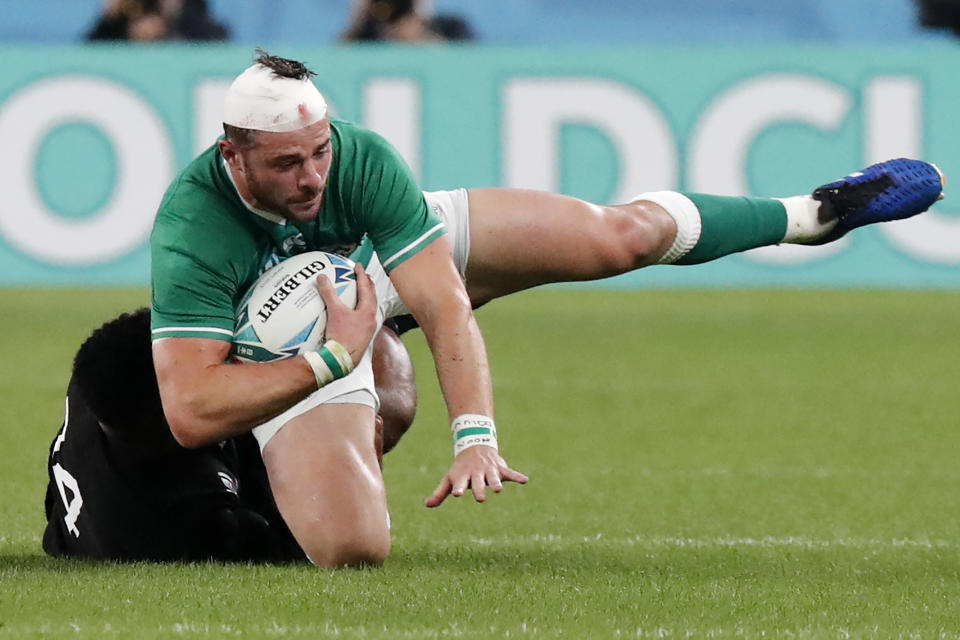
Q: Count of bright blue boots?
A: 1